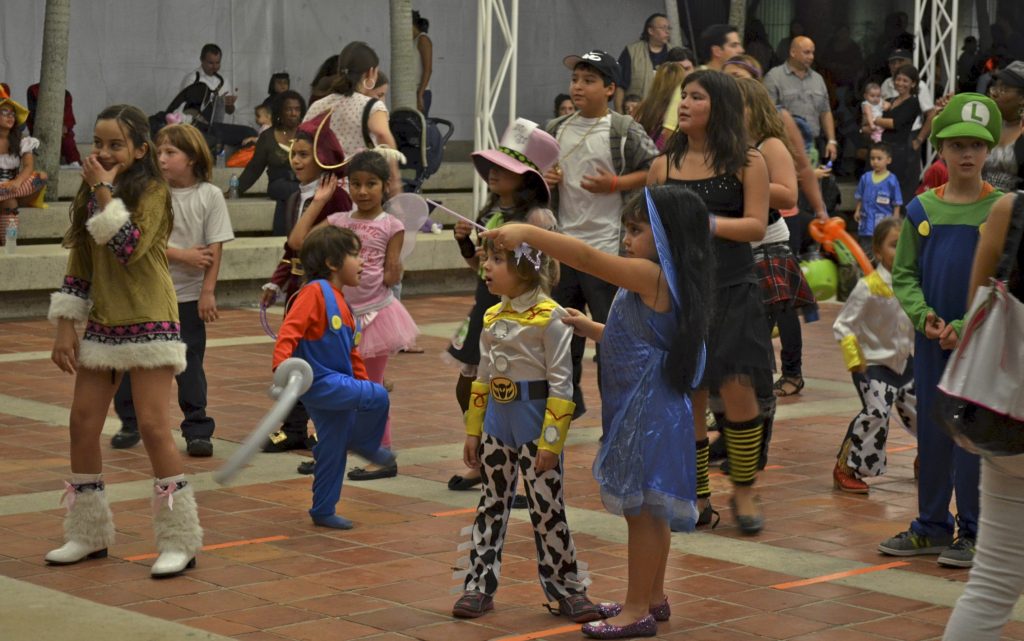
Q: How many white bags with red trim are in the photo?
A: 1